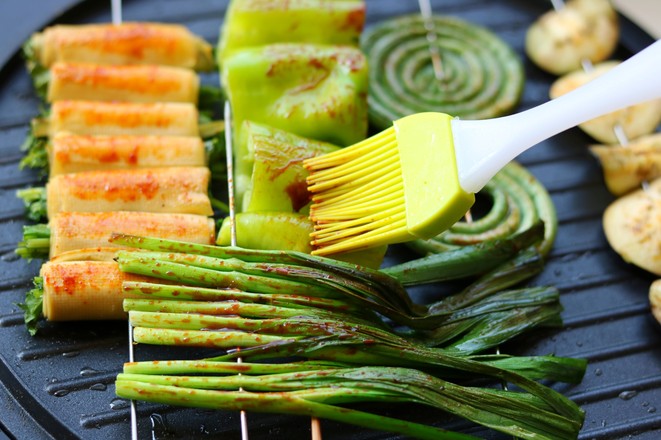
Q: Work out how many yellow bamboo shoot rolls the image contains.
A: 7